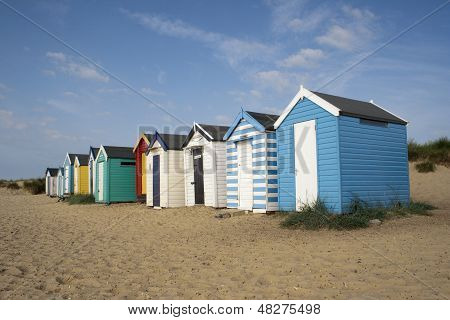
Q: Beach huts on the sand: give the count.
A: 11